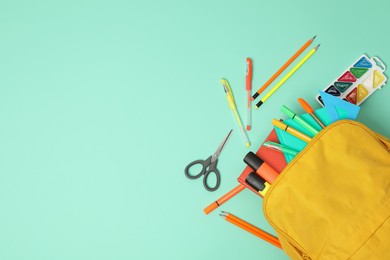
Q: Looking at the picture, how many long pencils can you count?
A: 4